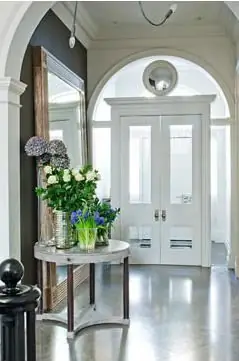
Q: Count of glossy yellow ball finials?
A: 0